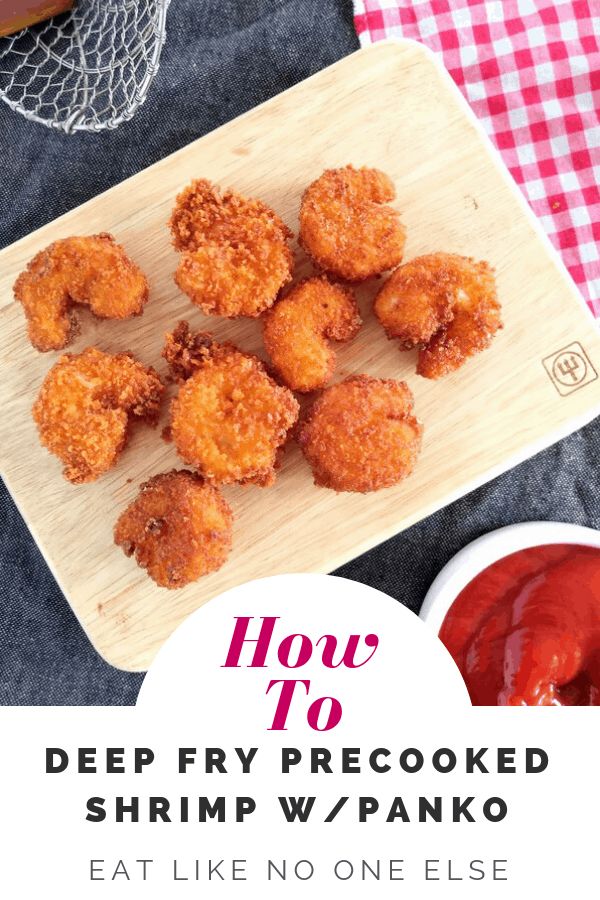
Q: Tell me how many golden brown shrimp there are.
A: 9